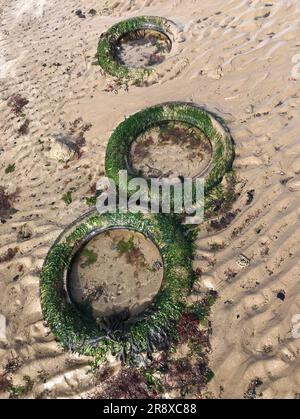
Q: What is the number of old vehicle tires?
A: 3